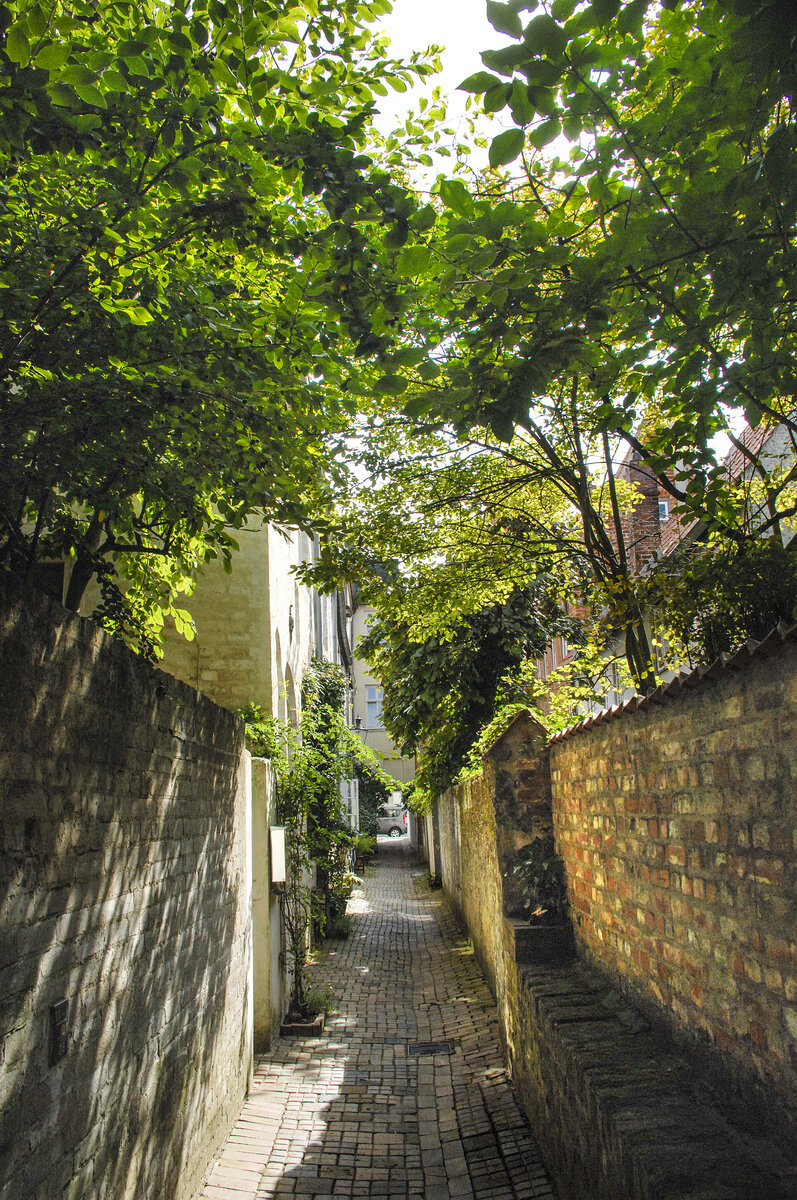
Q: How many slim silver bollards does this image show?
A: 0